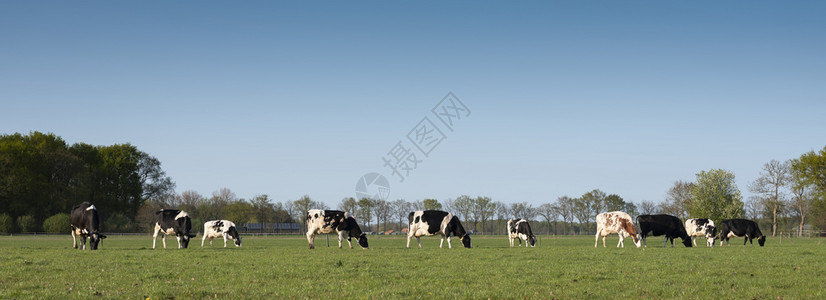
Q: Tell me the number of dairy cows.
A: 10